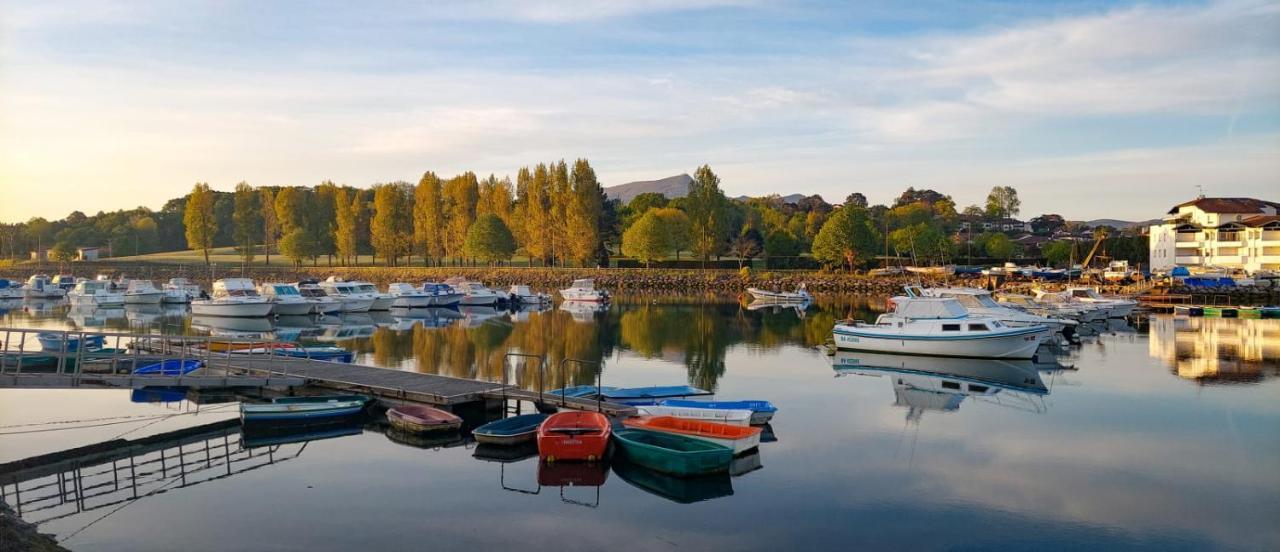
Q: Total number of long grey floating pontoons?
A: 1